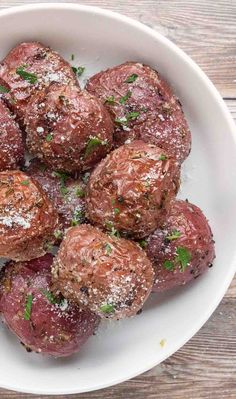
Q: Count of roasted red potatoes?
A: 10